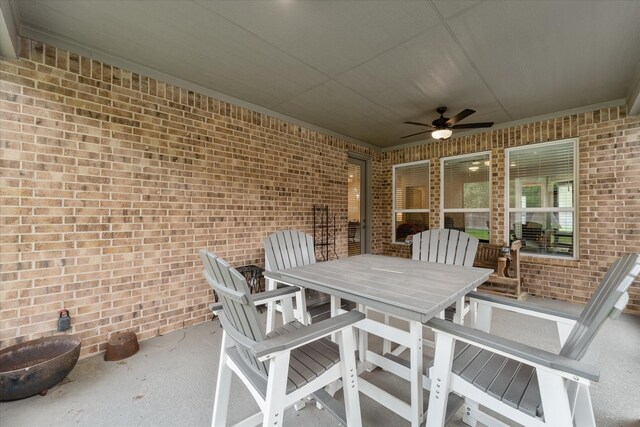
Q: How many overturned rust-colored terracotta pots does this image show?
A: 1